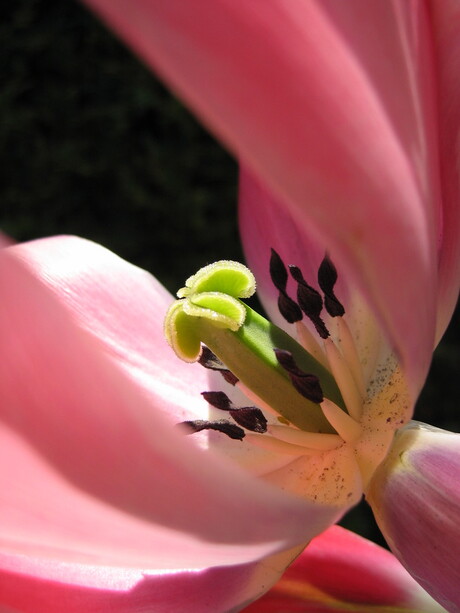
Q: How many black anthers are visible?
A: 7